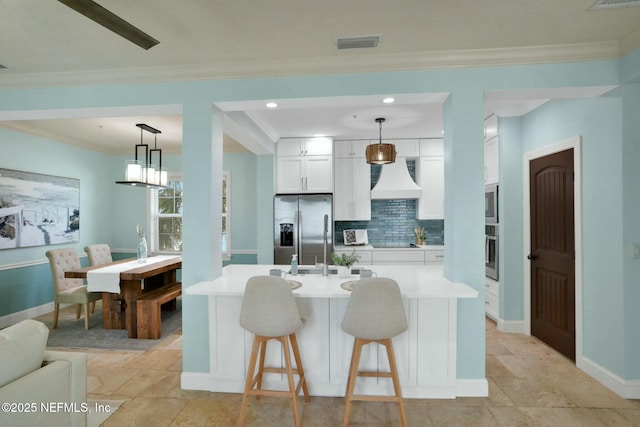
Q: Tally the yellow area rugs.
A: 0